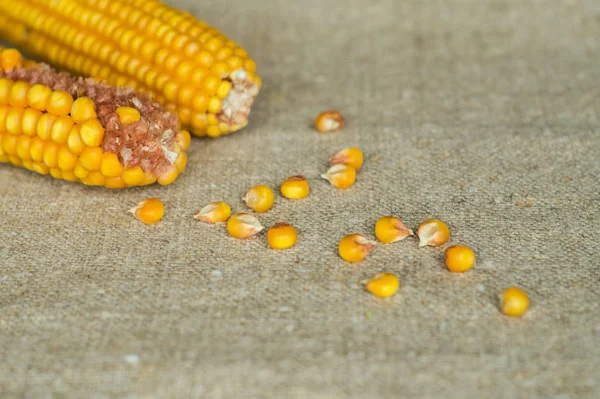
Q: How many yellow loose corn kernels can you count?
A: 15